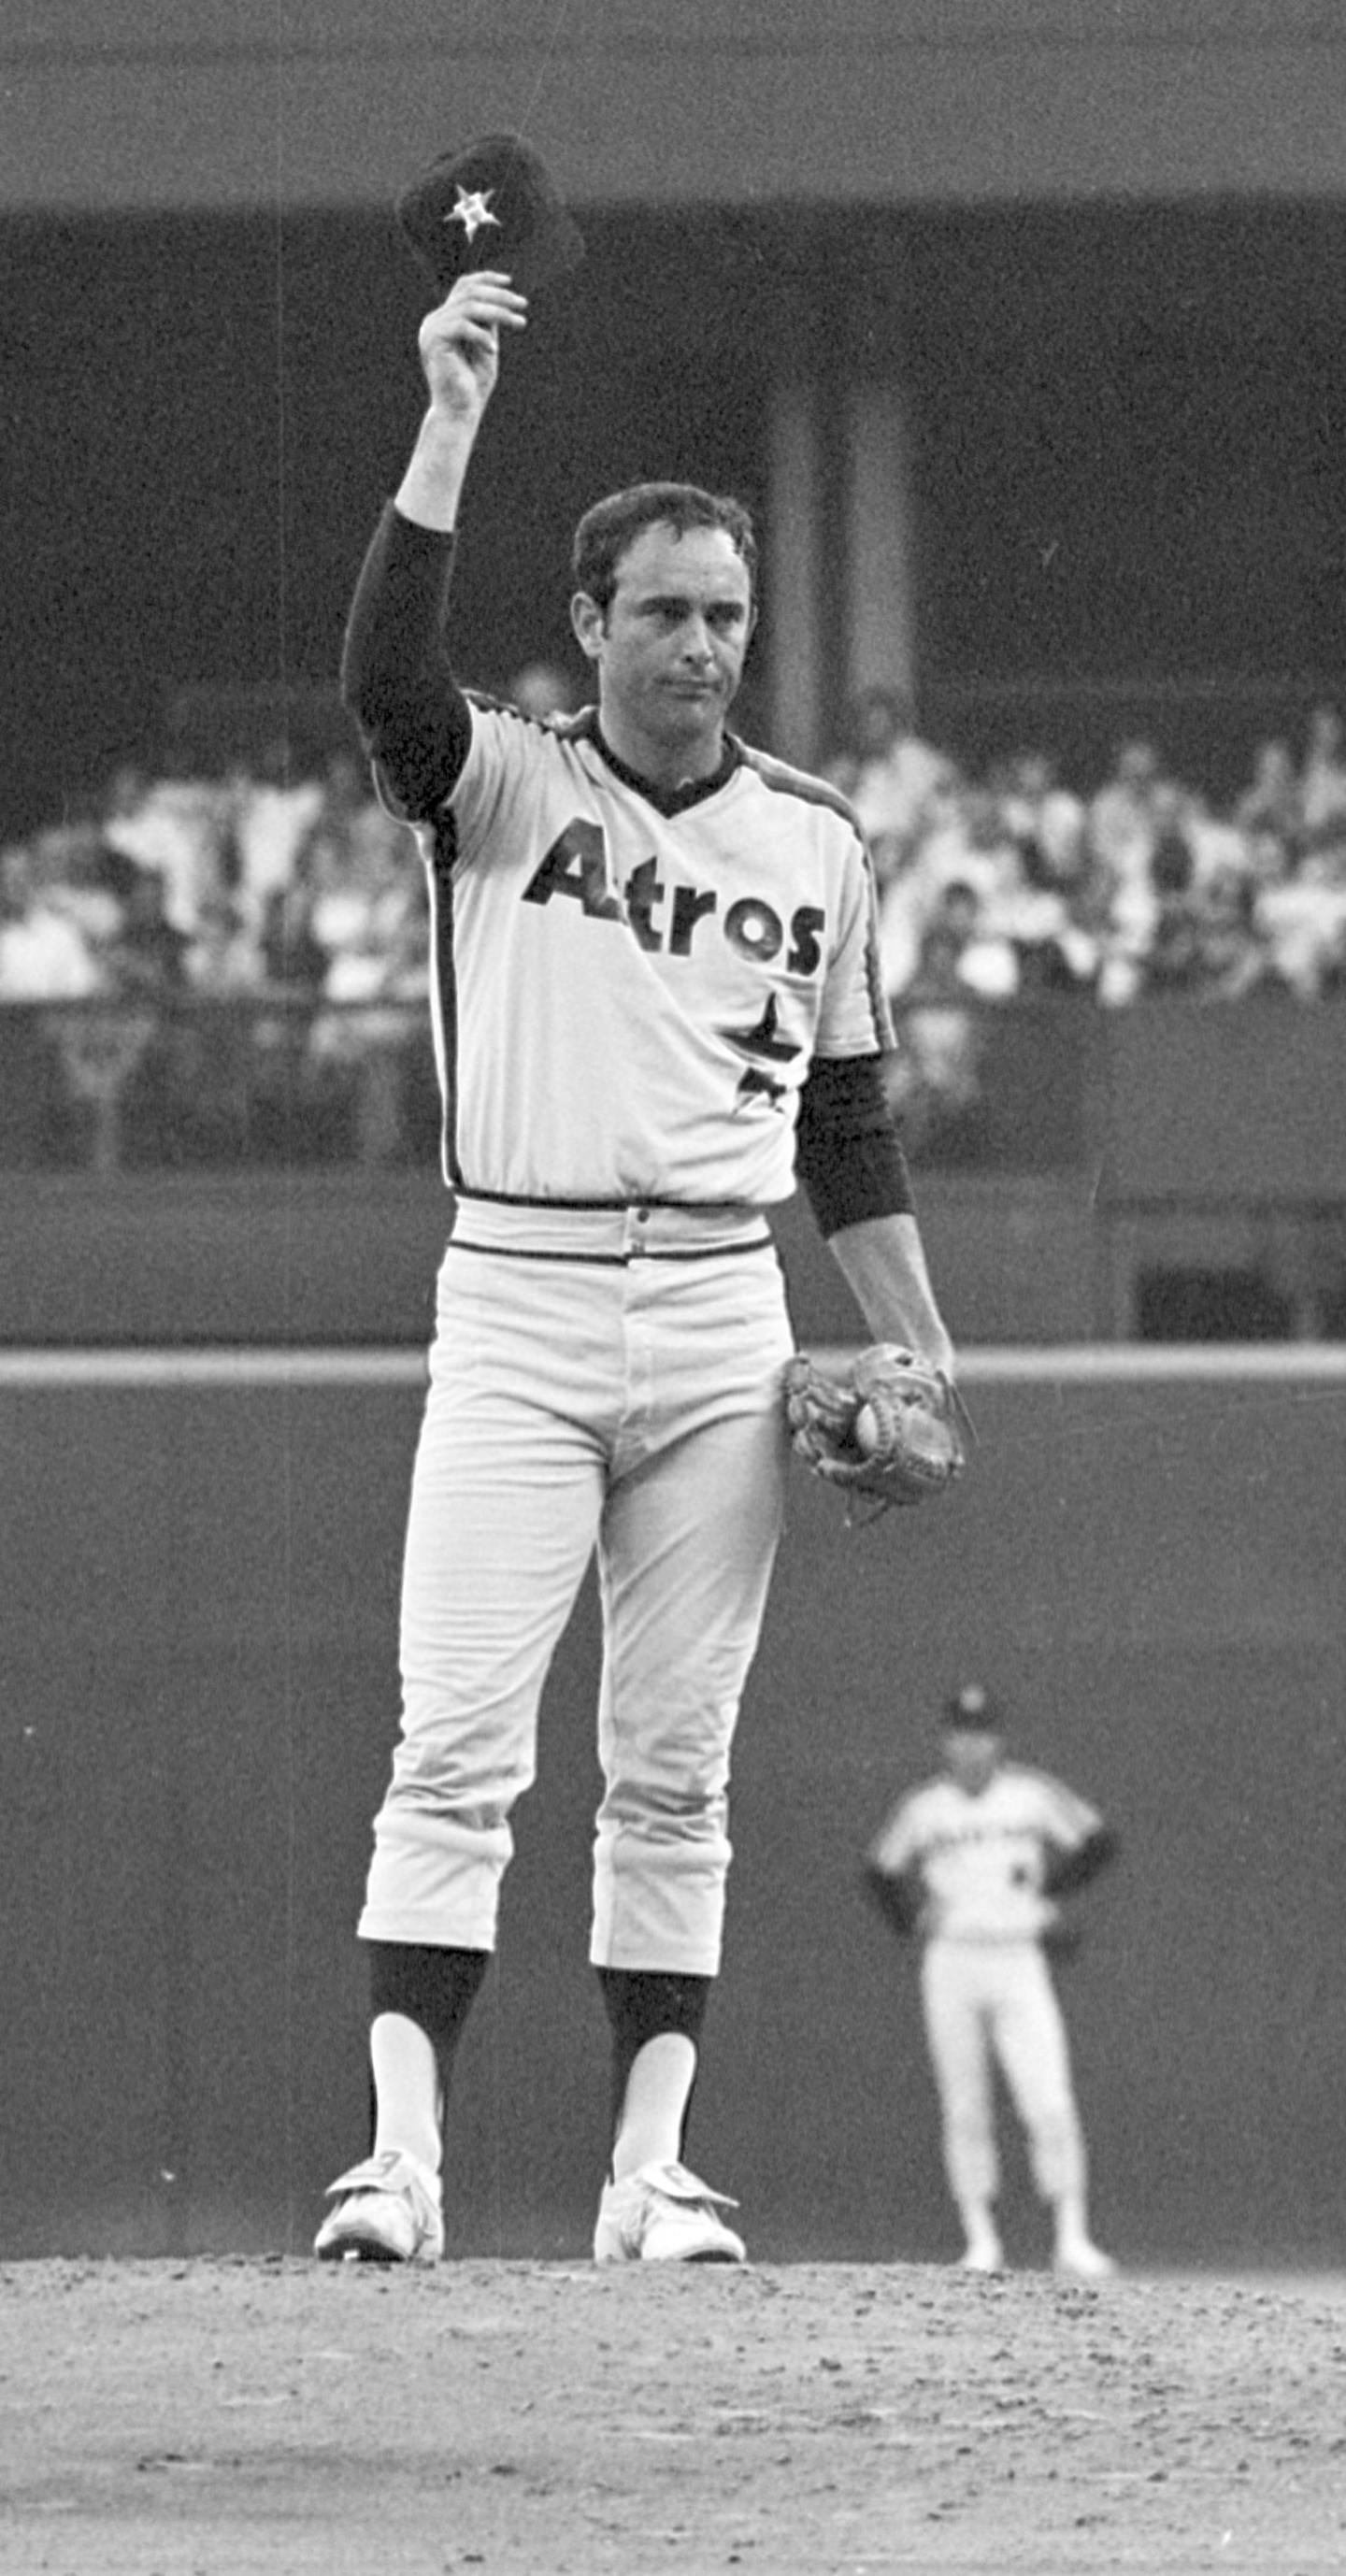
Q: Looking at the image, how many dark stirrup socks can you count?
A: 2